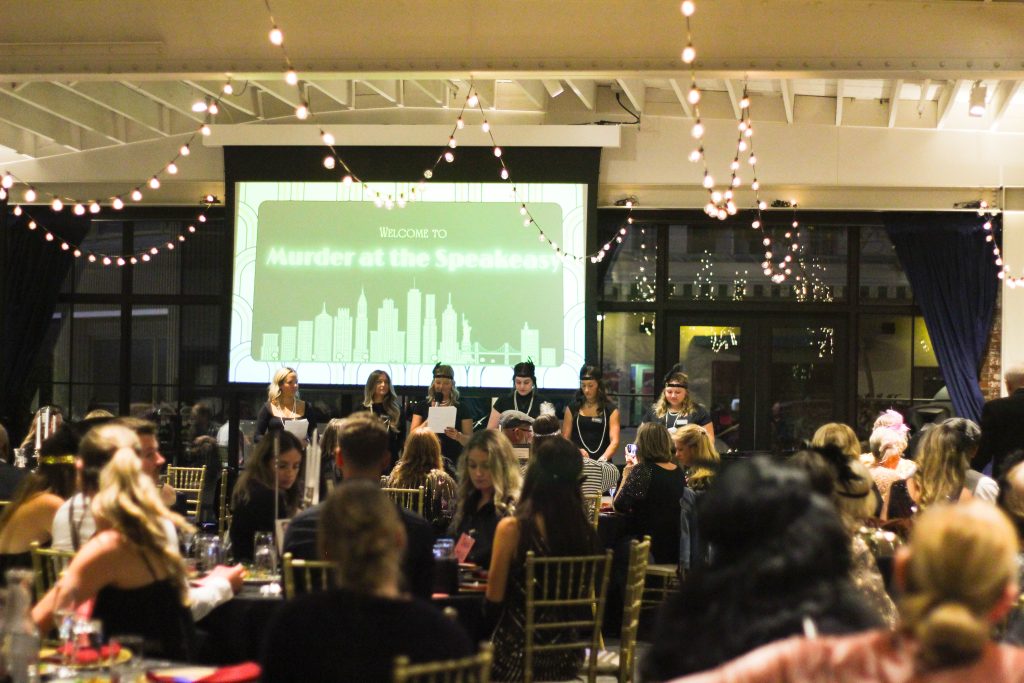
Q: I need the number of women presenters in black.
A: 6